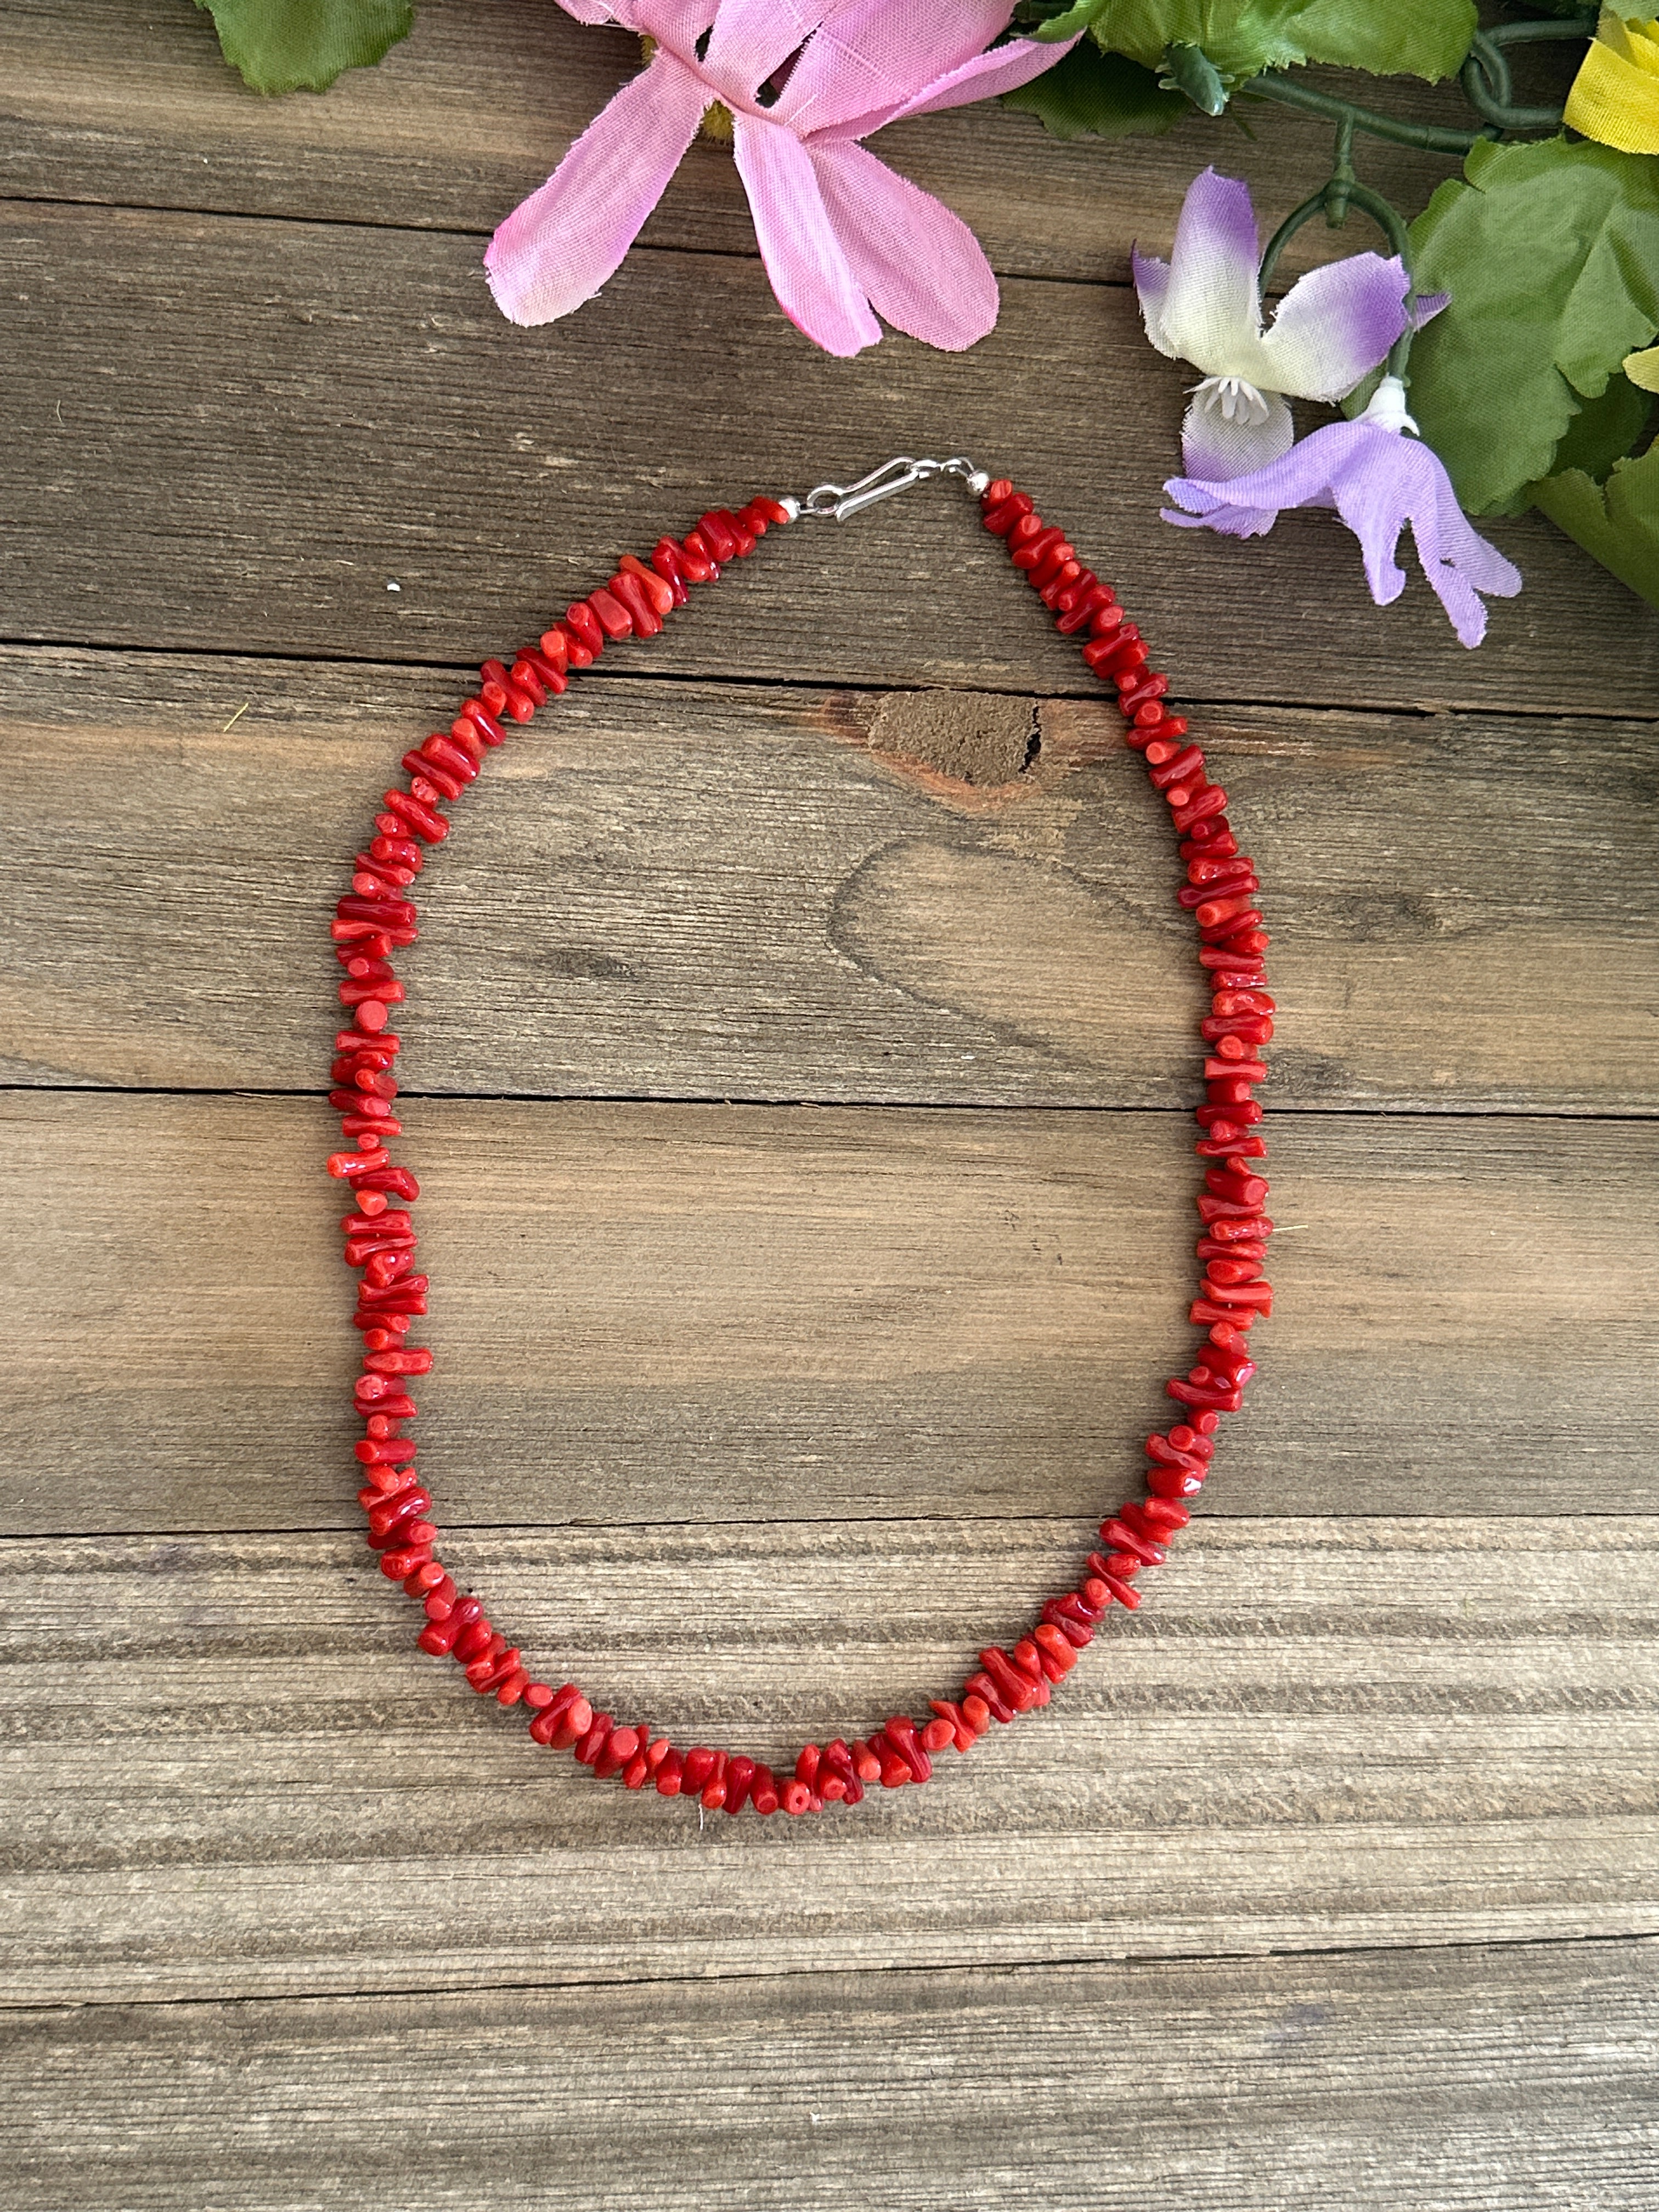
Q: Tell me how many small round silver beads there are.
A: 2